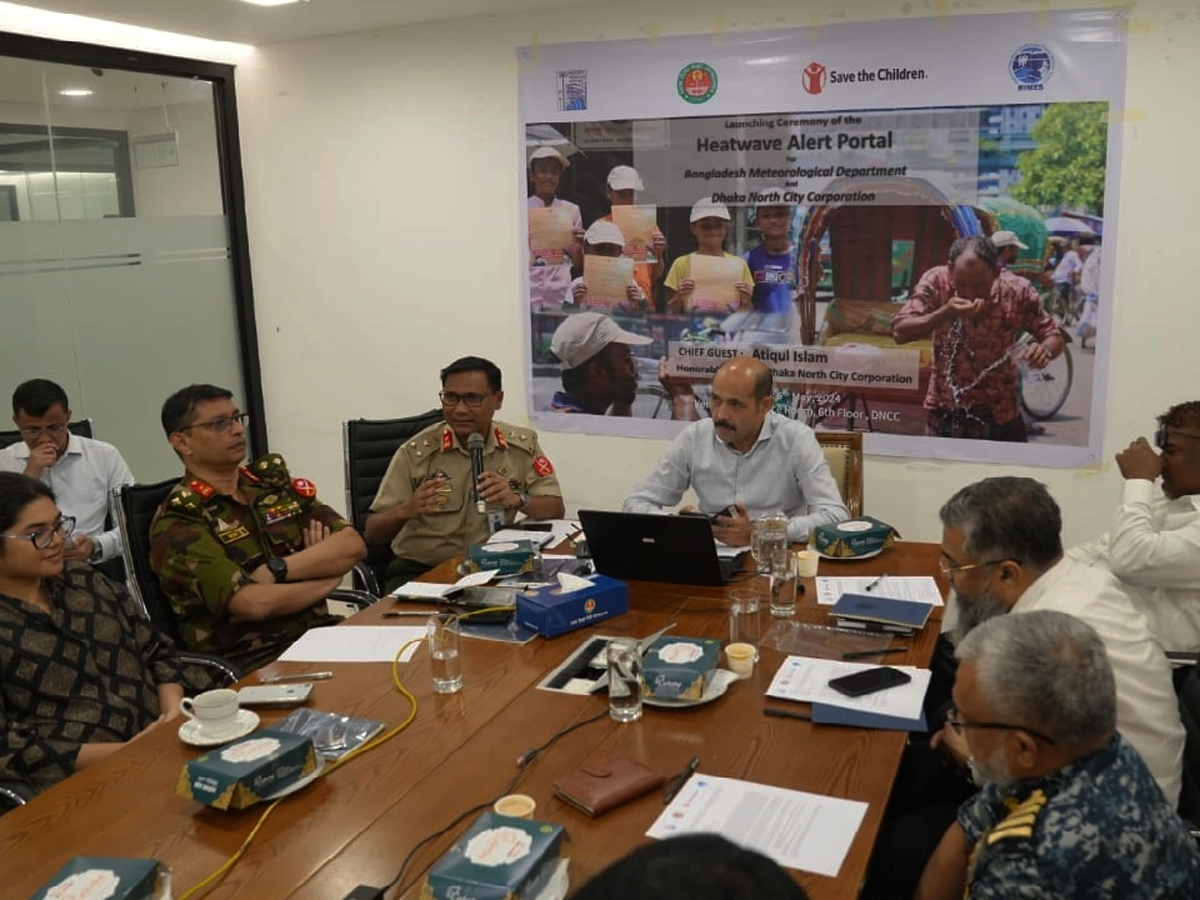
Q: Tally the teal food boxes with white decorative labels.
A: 6